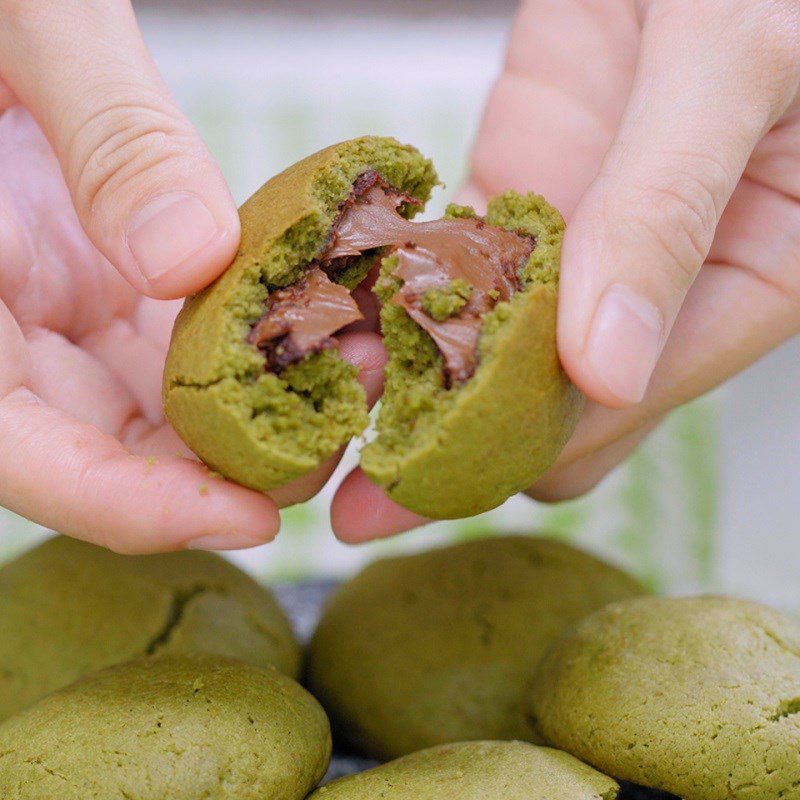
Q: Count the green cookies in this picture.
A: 6